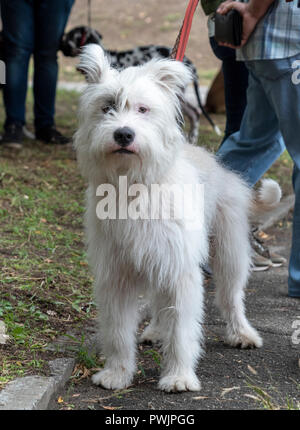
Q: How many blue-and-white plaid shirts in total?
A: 1